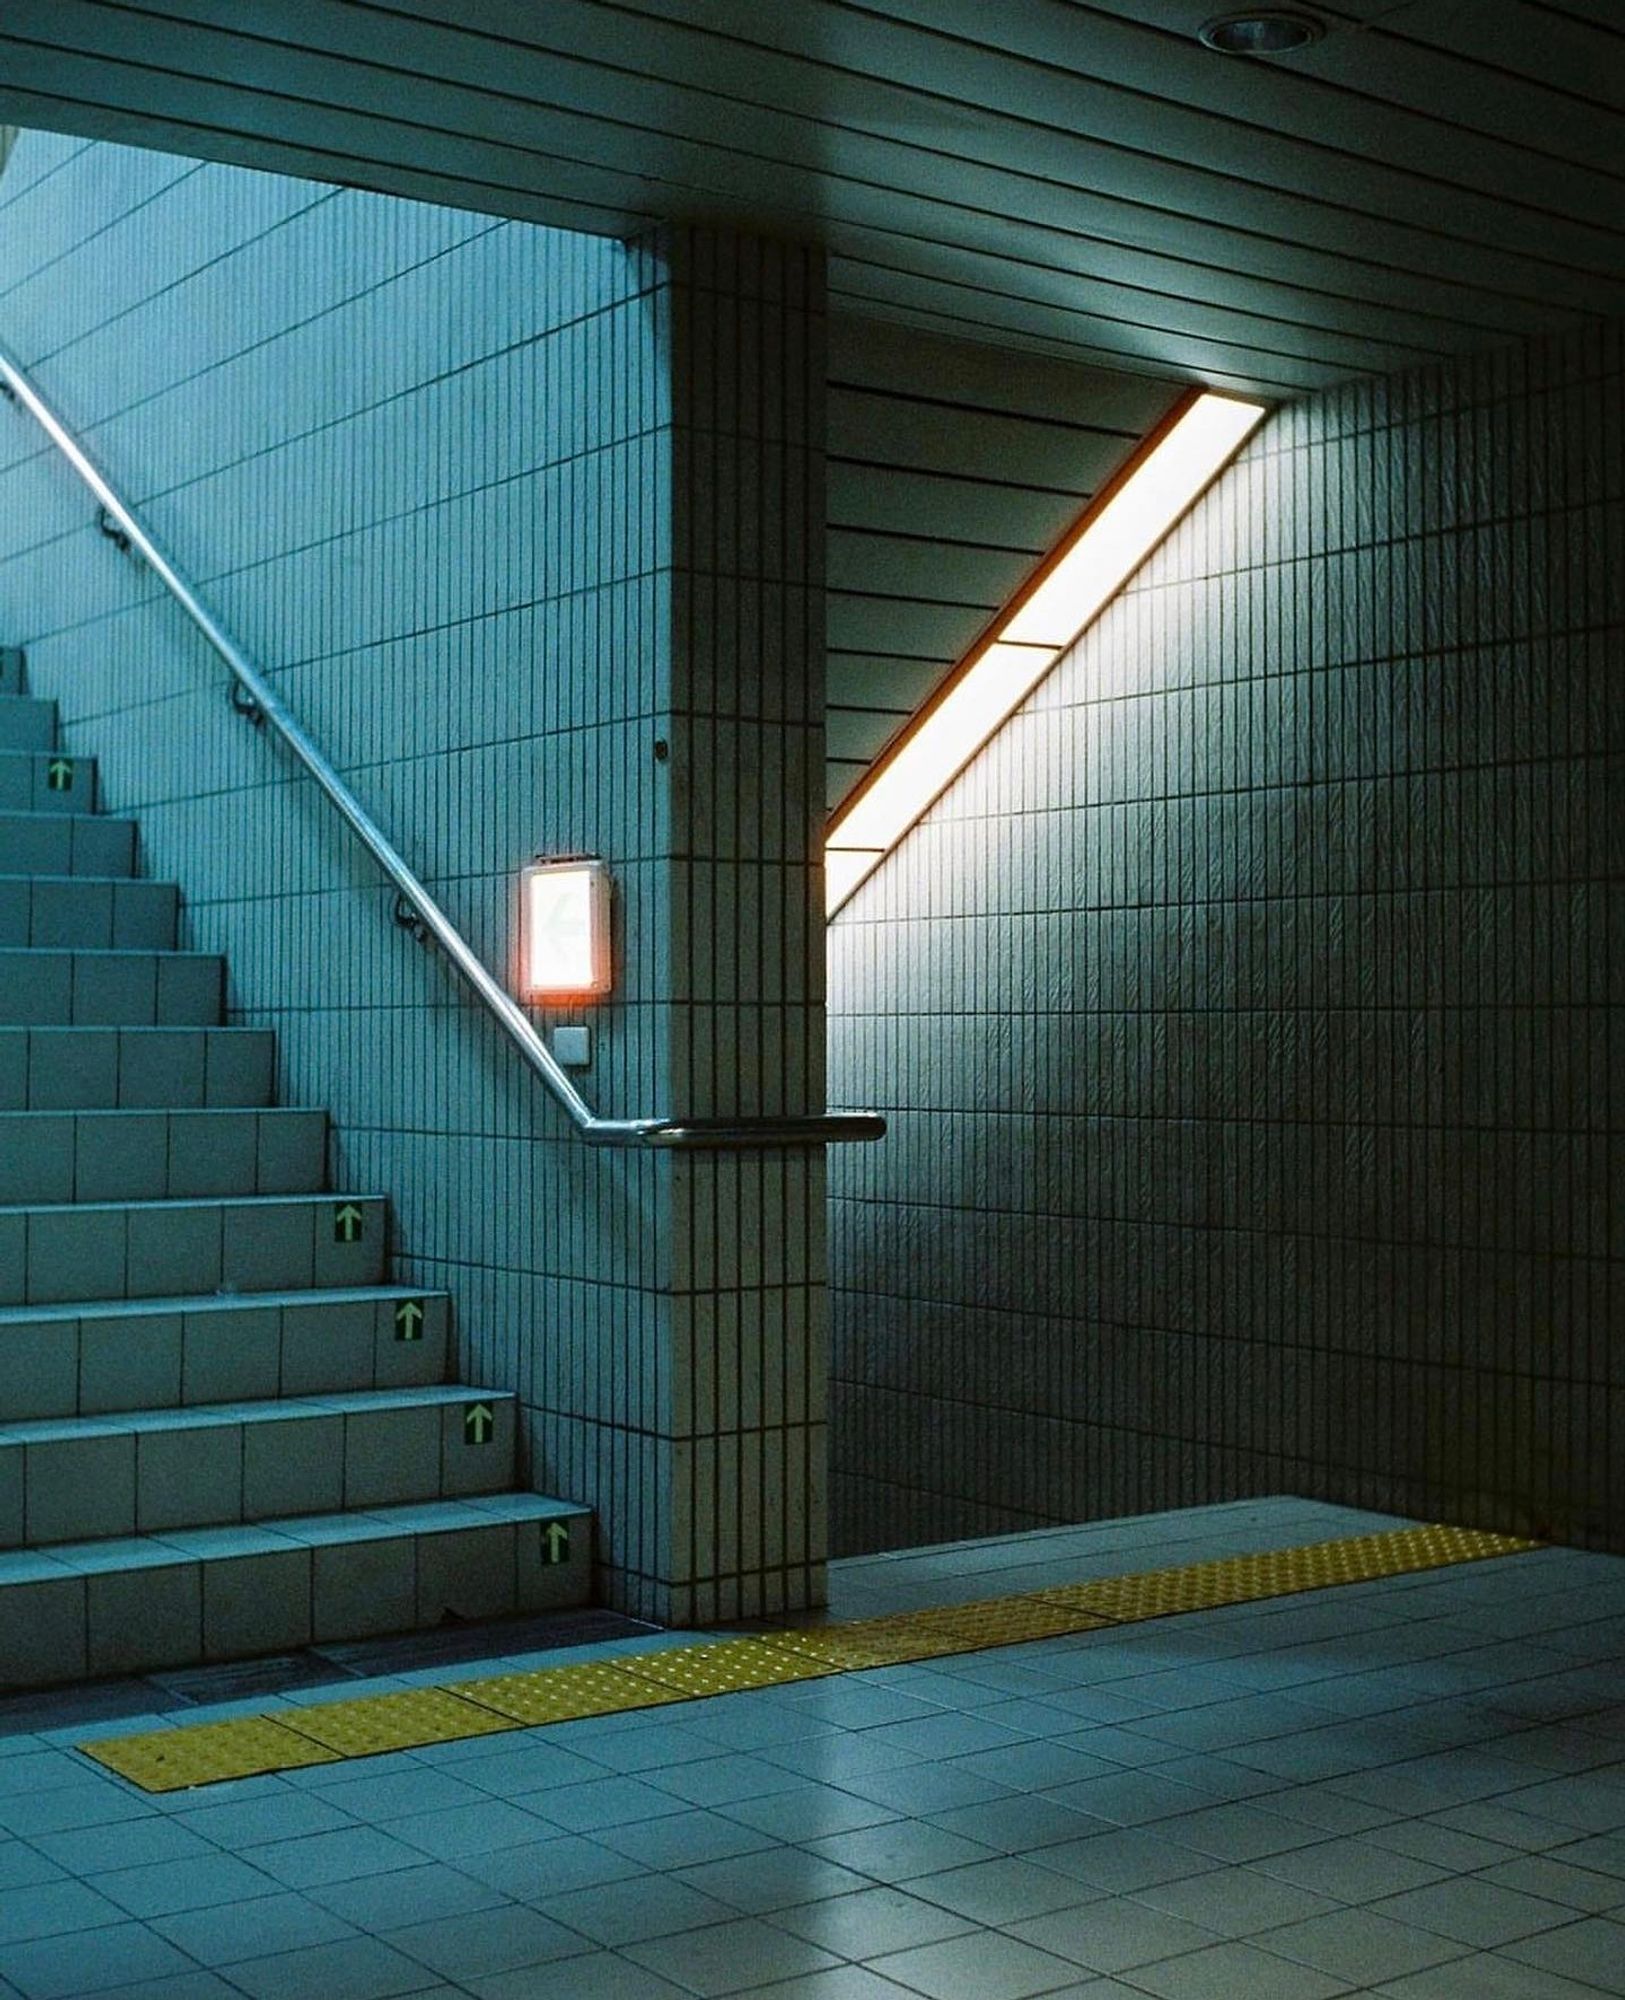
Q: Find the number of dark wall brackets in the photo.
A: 4